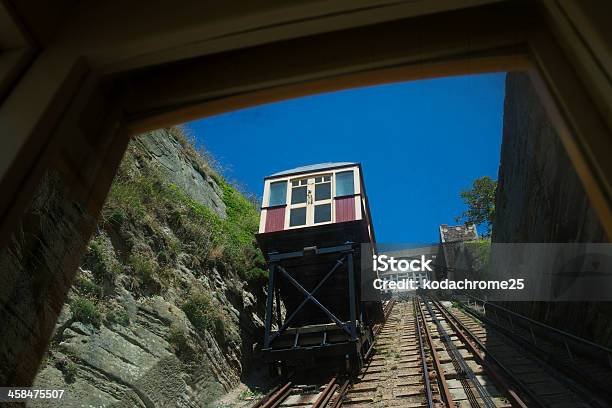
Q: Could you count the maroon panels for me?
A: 2